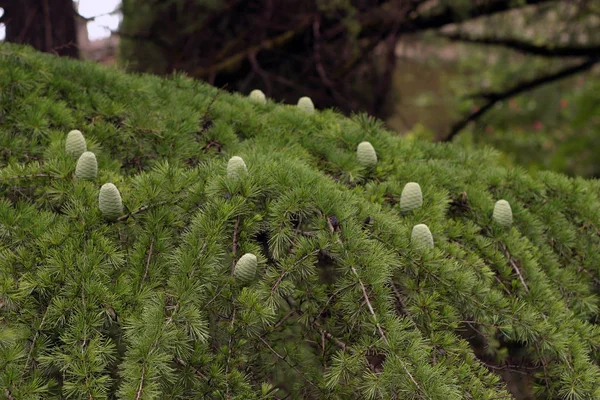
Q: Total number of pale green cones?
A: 11